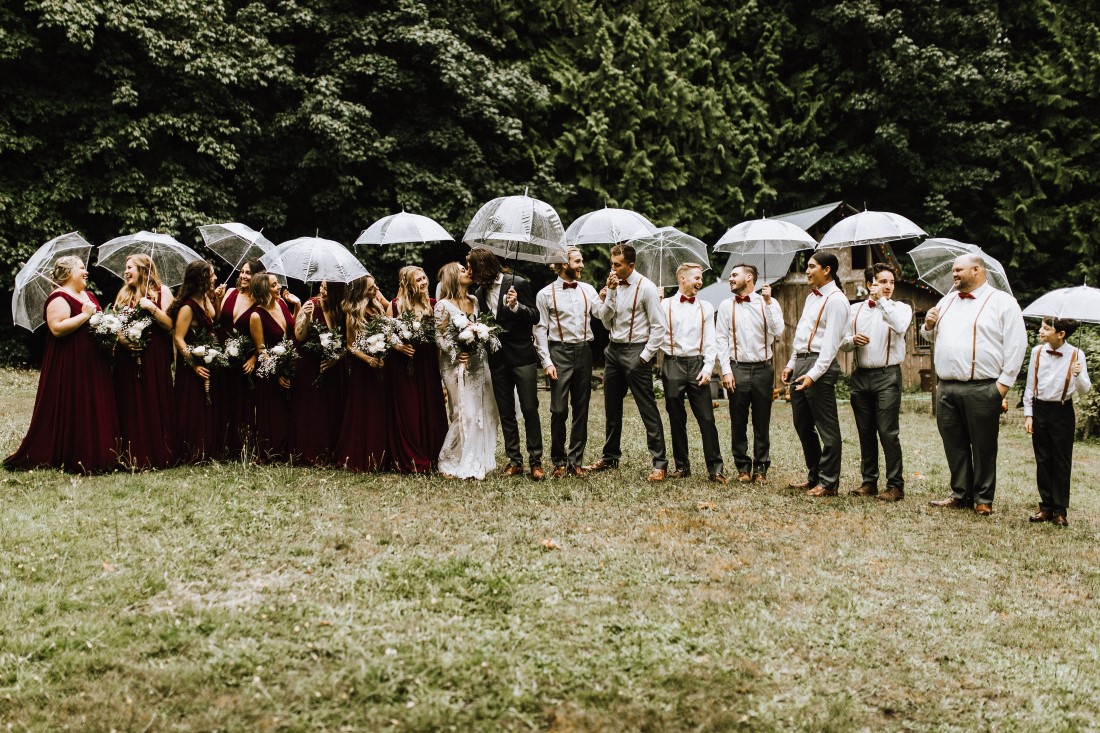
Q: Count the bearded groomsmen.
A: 3